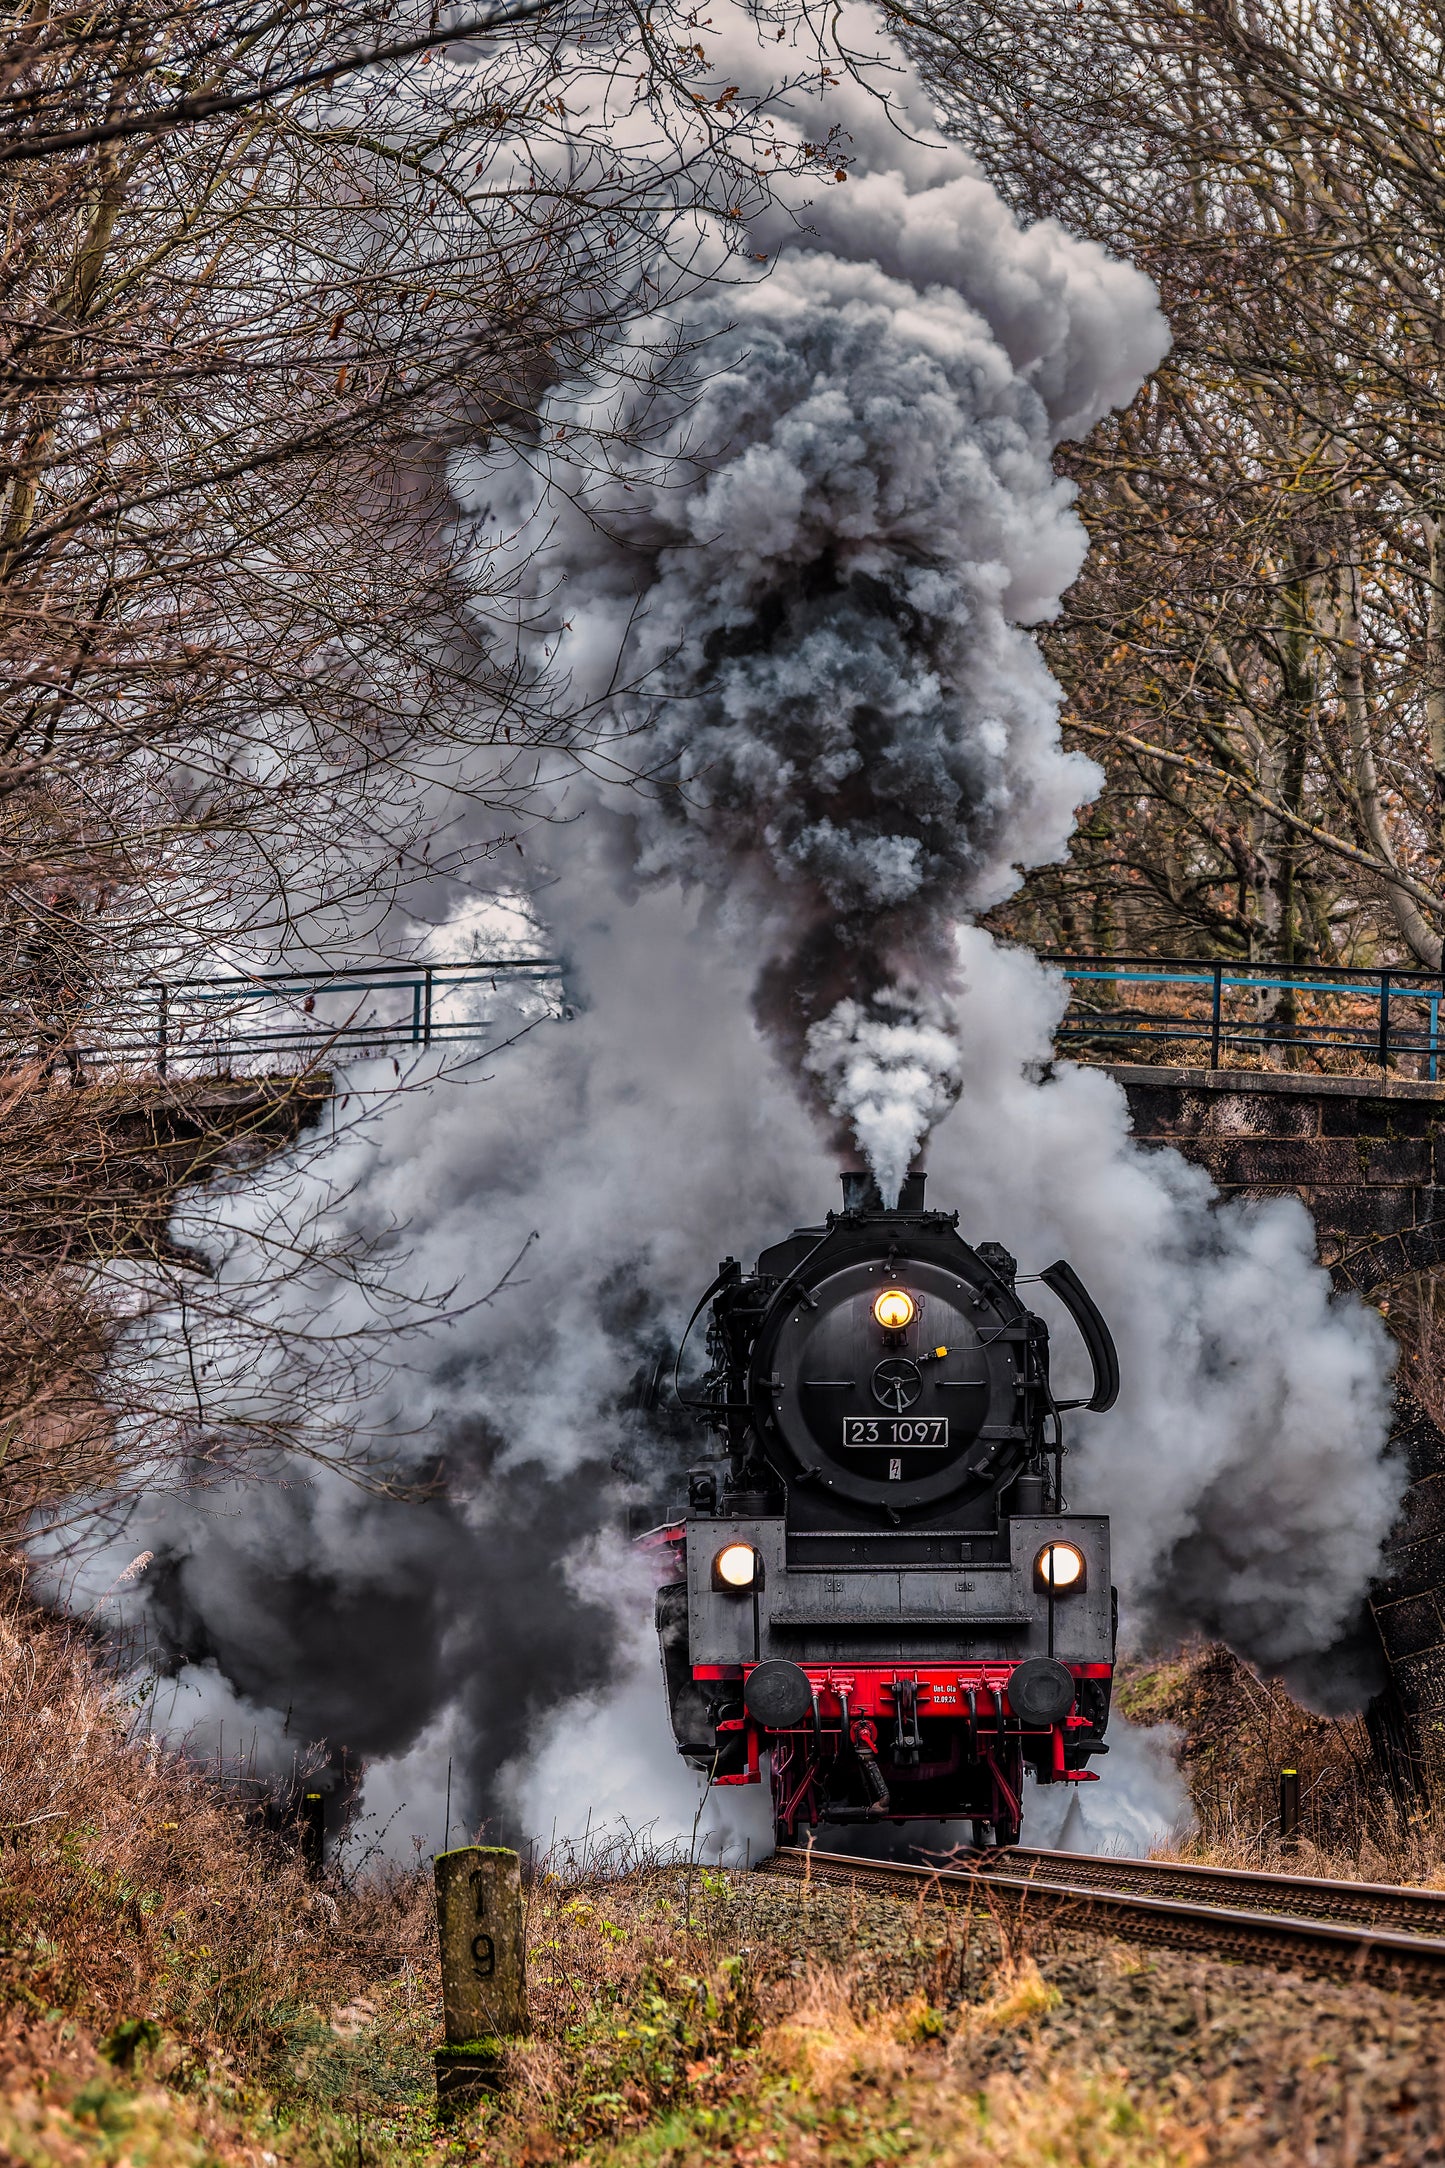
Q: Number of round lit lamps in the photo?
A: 3